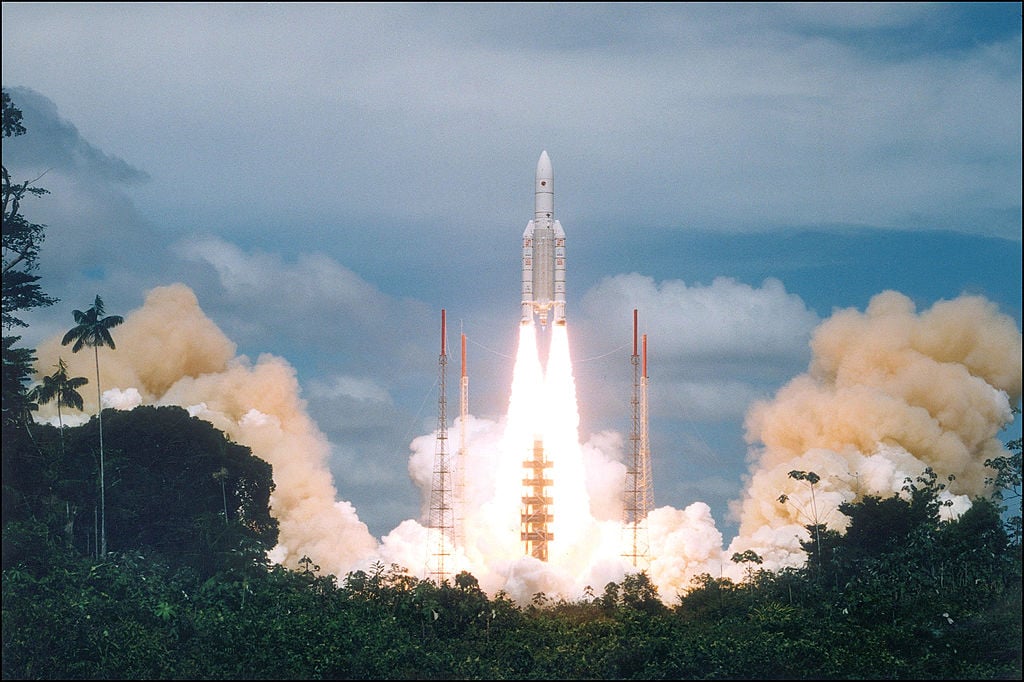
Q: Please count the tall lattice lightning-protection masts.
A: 4